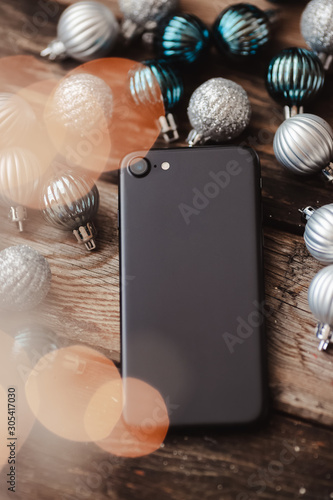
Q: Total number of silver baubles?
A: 13